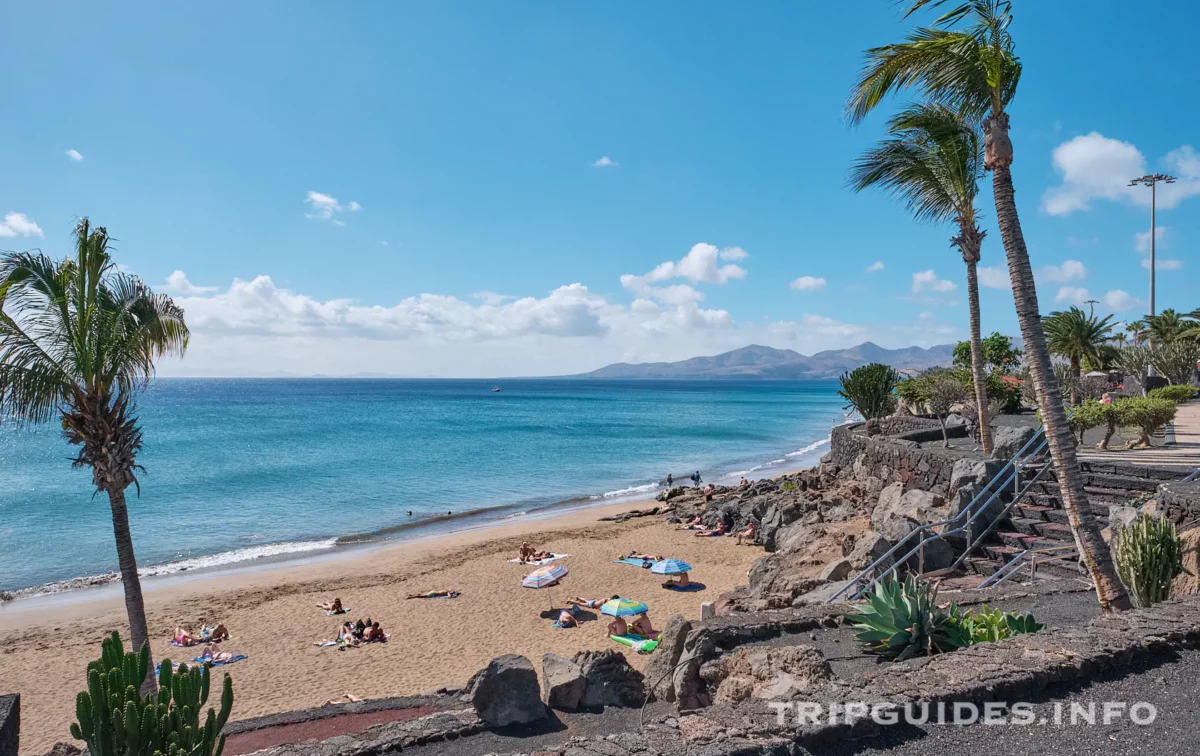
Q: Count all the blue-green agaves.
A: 1